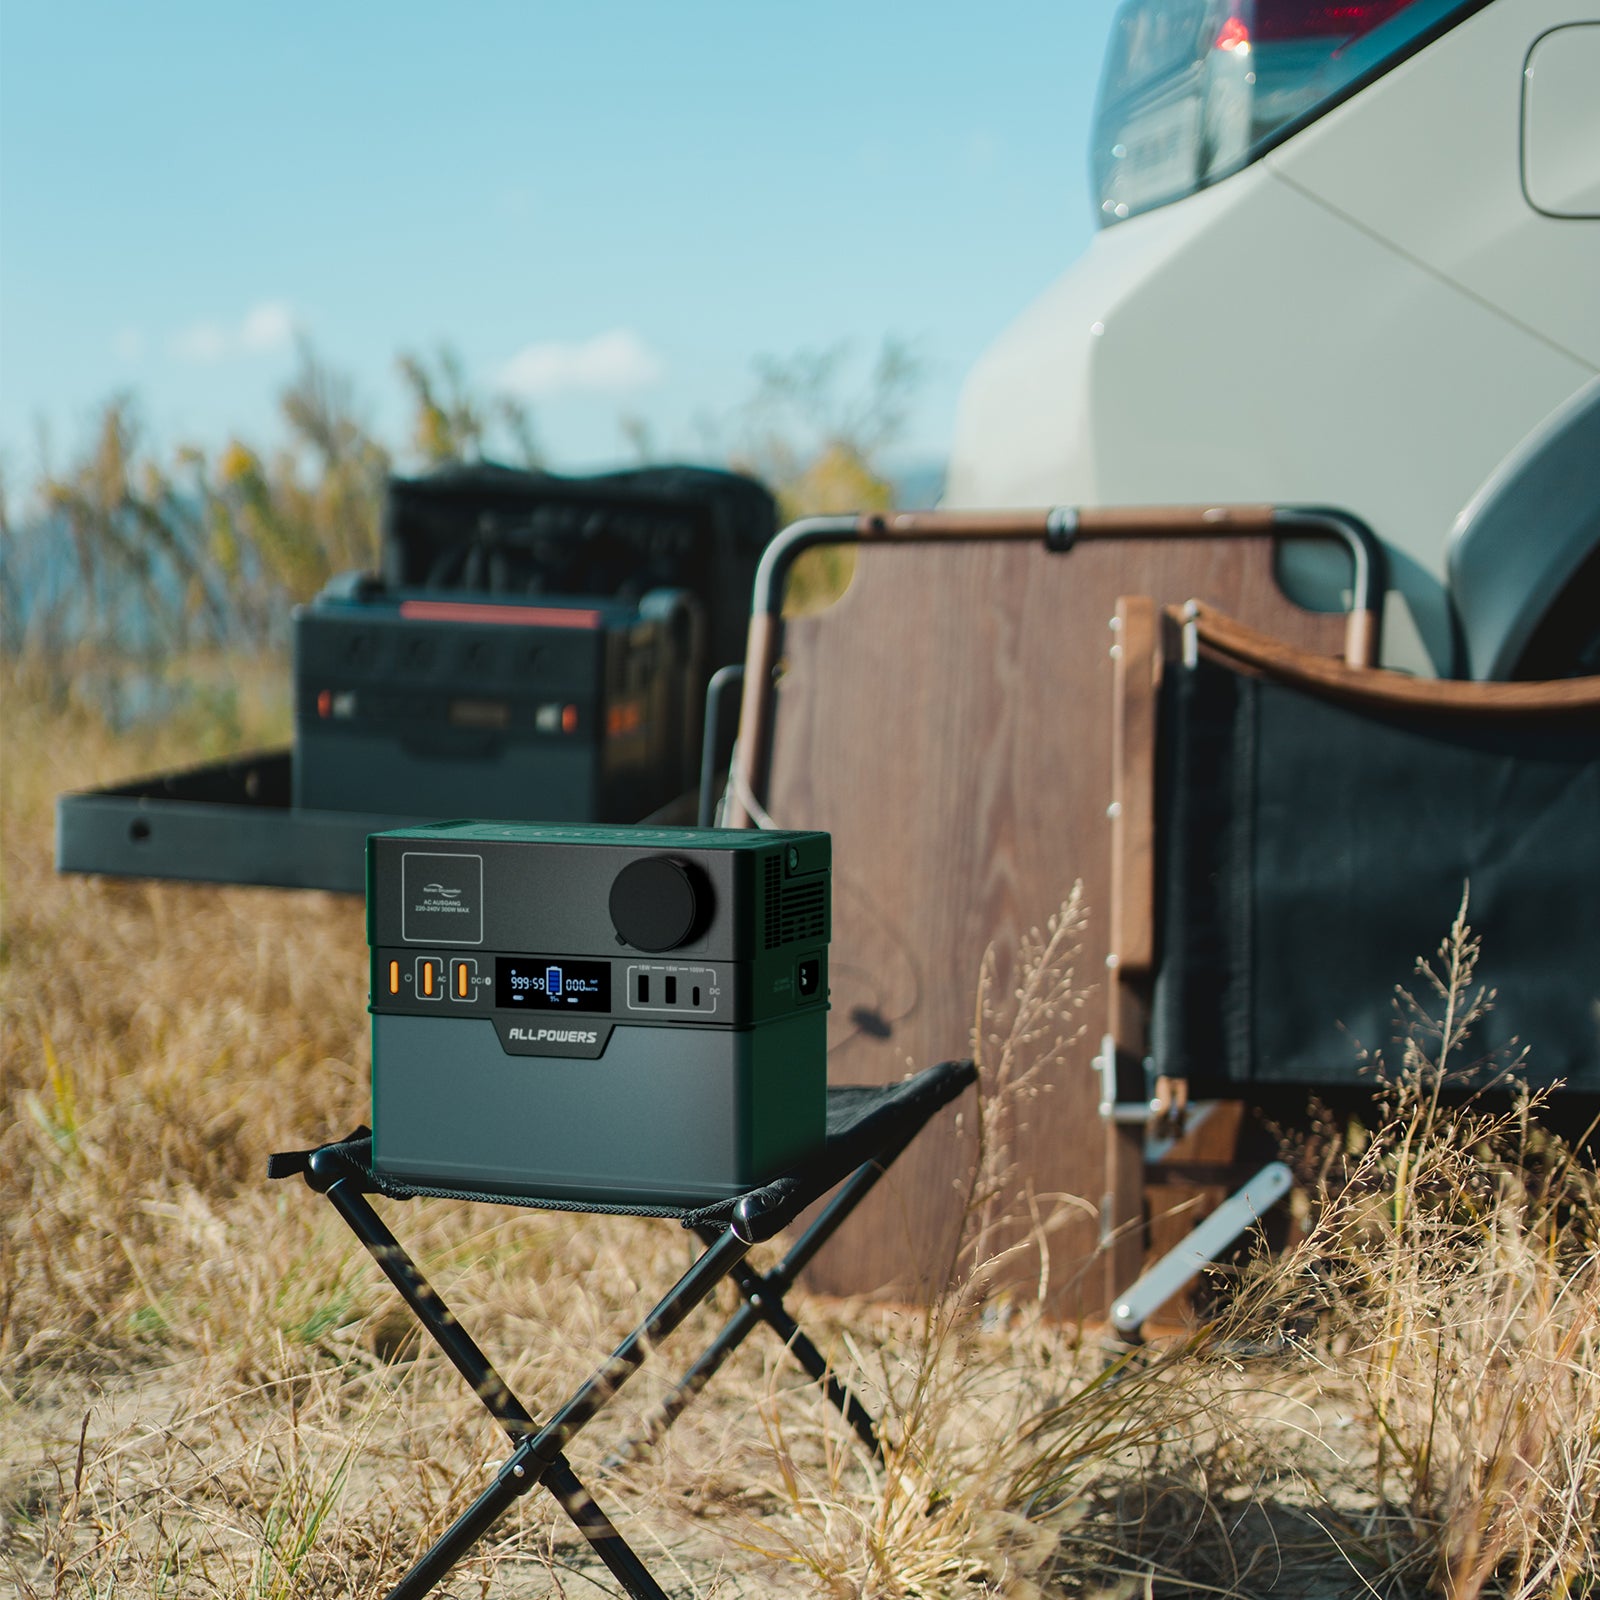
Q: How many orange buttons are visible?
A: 3